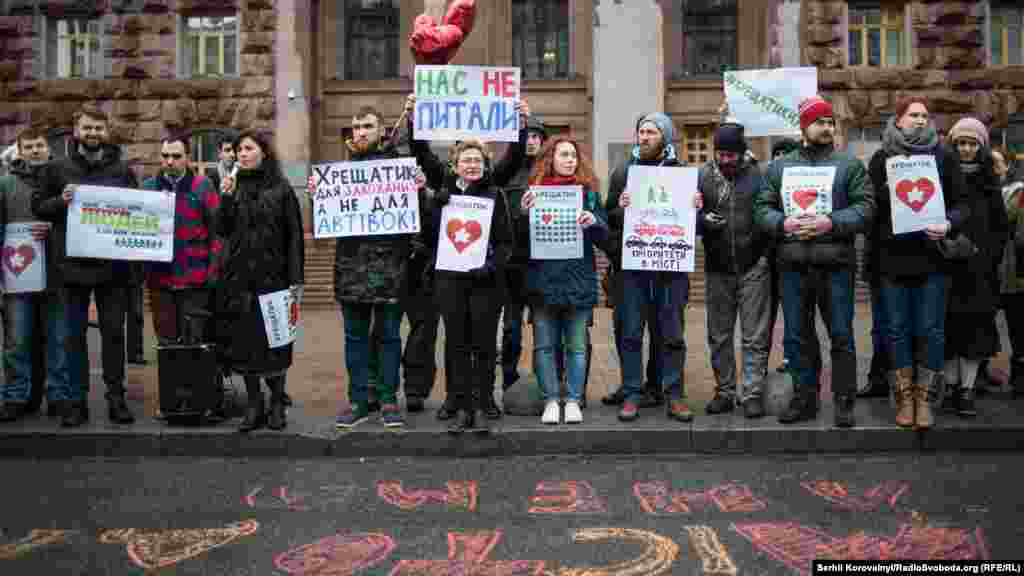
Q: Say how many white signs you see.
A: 11